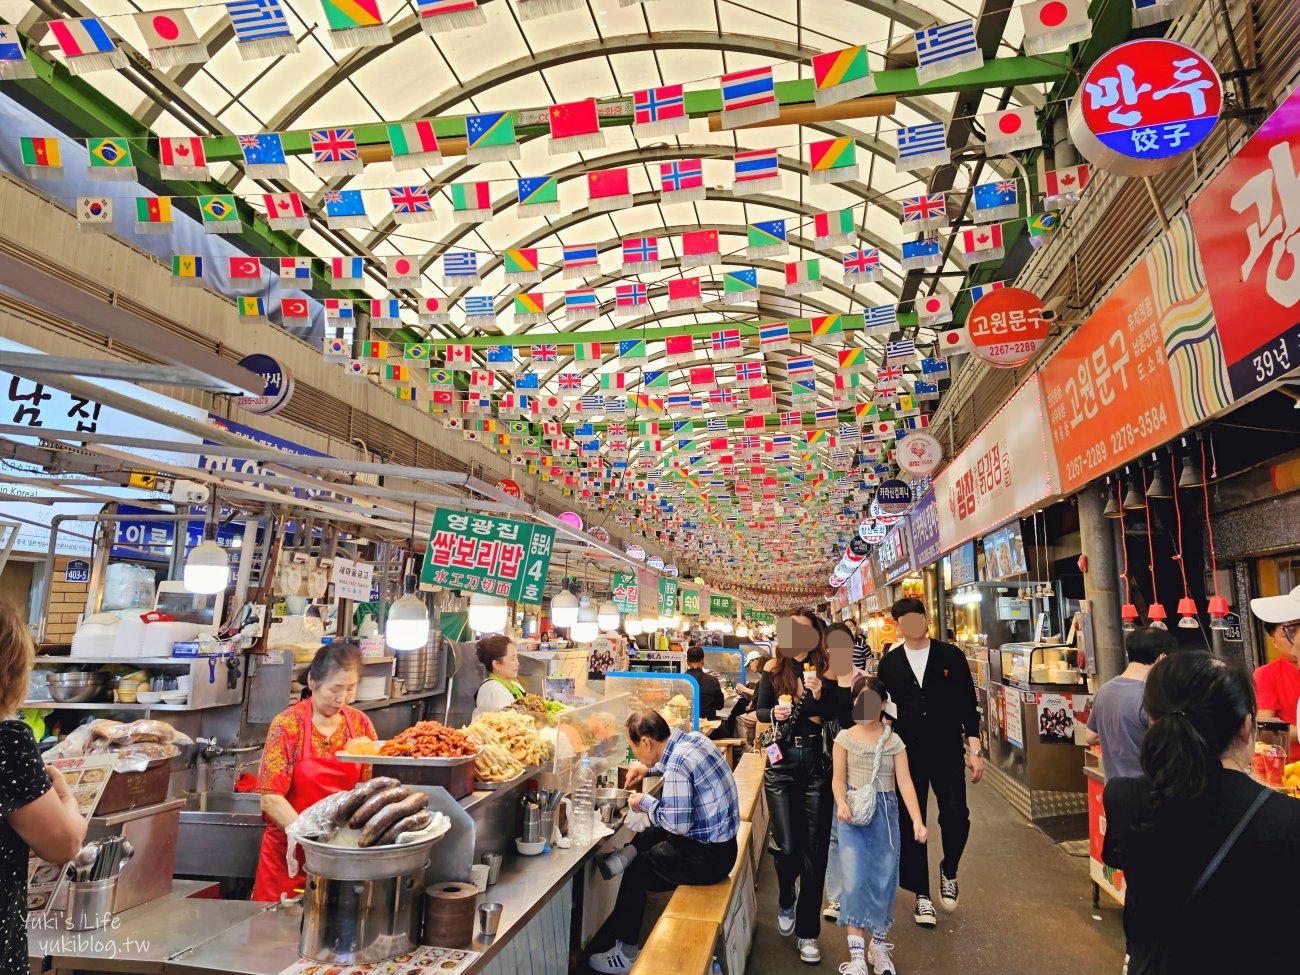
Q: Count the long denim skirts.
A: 1